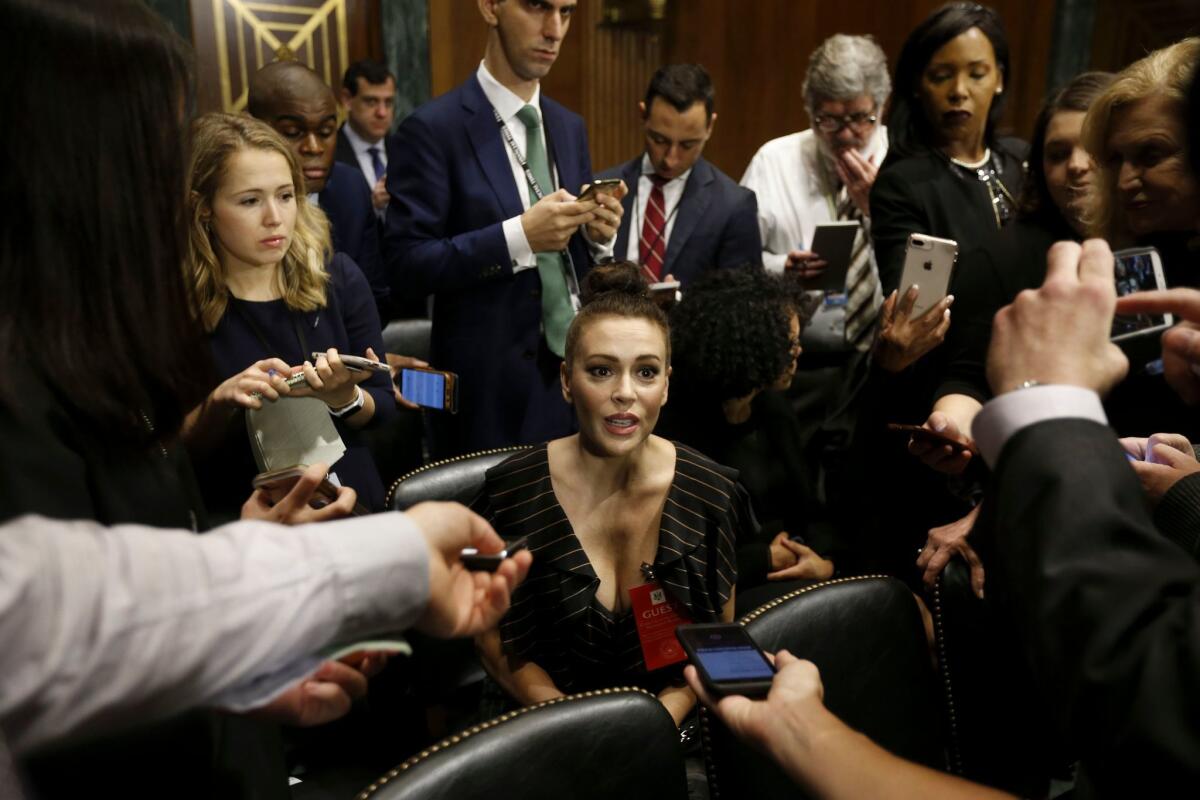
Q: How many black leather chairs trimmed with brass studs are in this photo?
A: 4